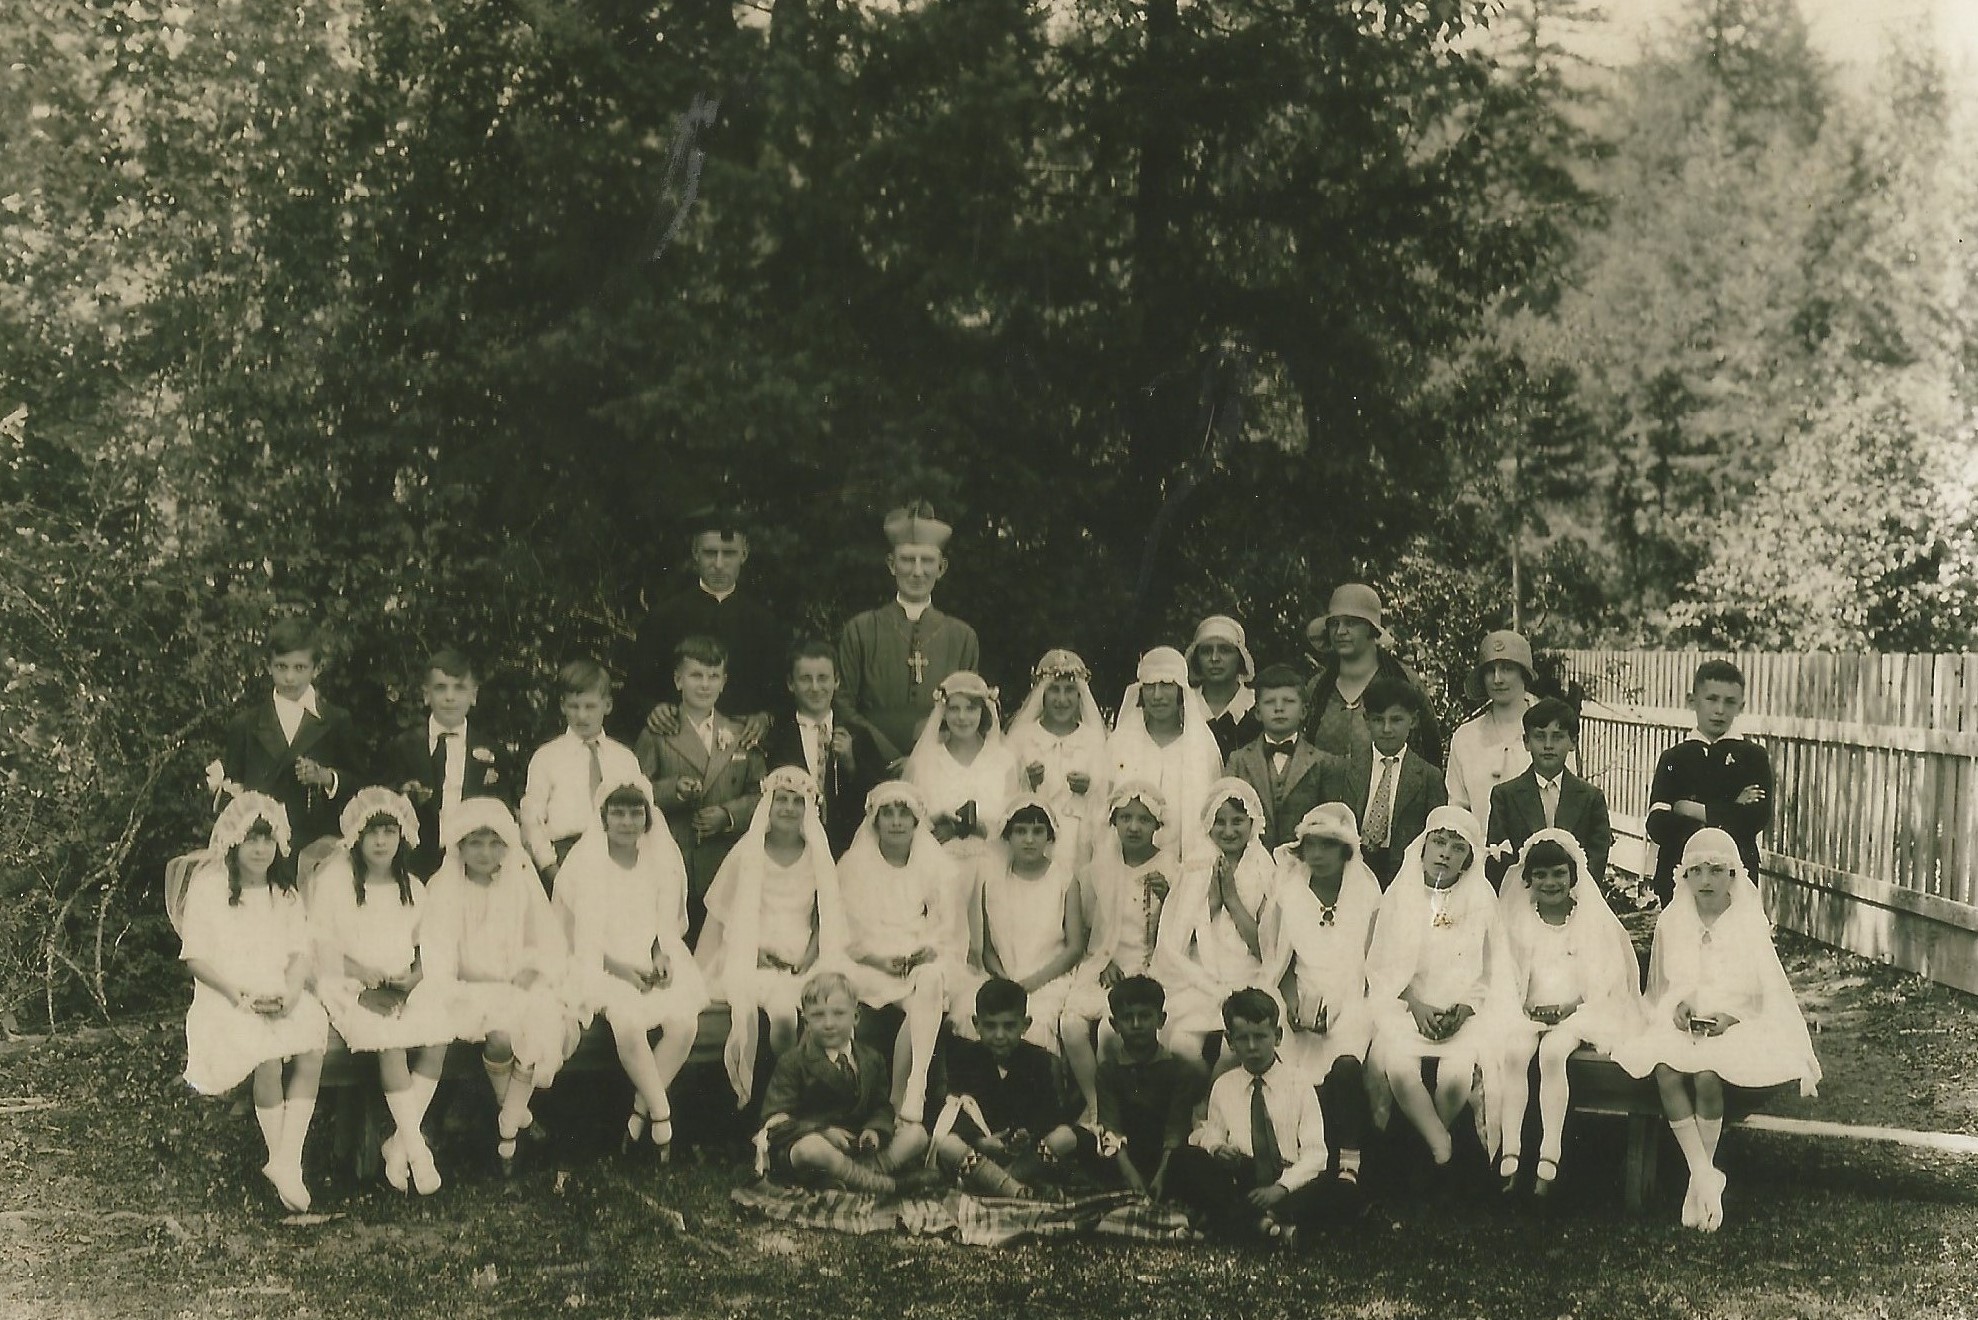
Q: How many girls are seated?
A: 13